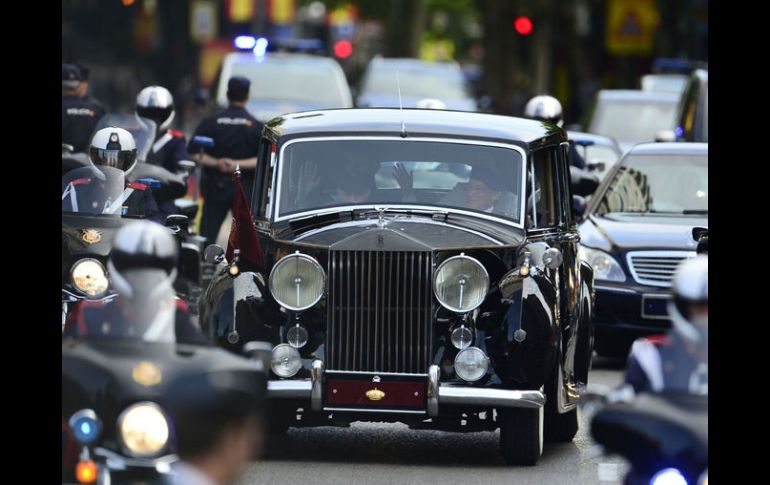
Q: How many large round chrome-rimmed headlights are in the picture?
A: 2